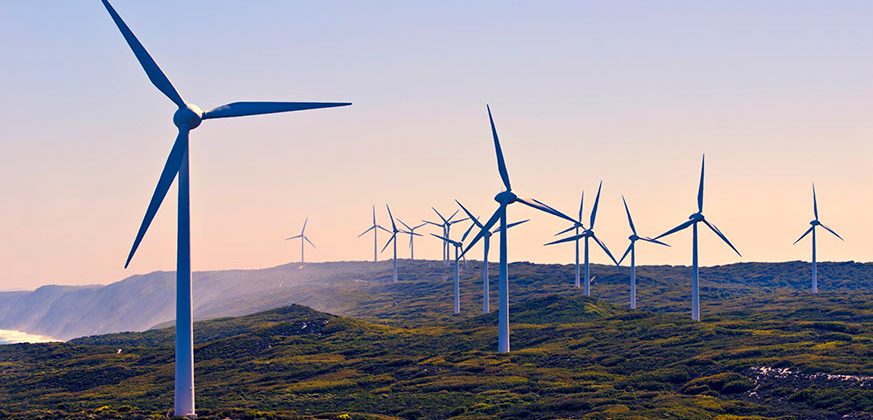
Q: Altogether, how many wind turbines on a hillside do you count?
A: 15